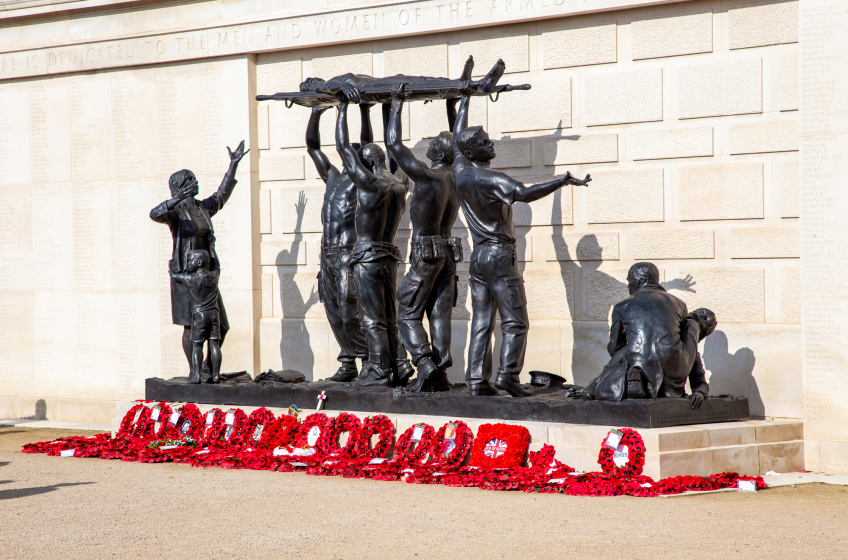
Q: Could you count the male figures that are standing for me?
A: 5